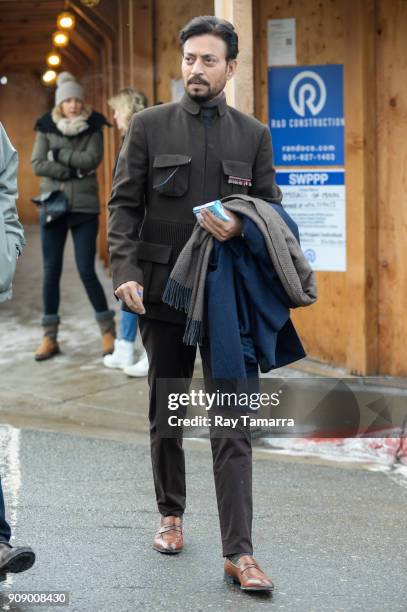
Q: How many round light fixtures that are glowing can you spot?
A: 4